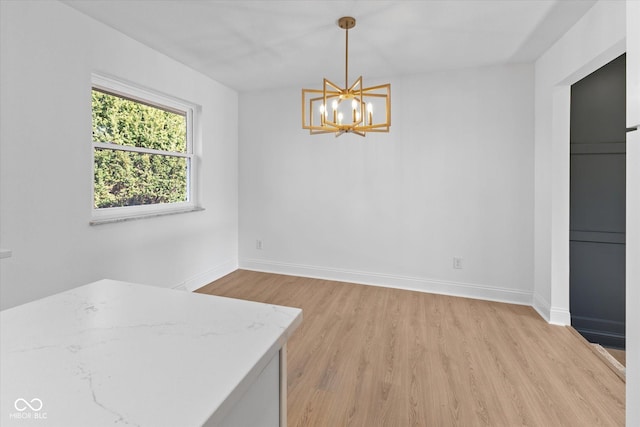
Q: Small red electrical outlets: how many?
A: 0